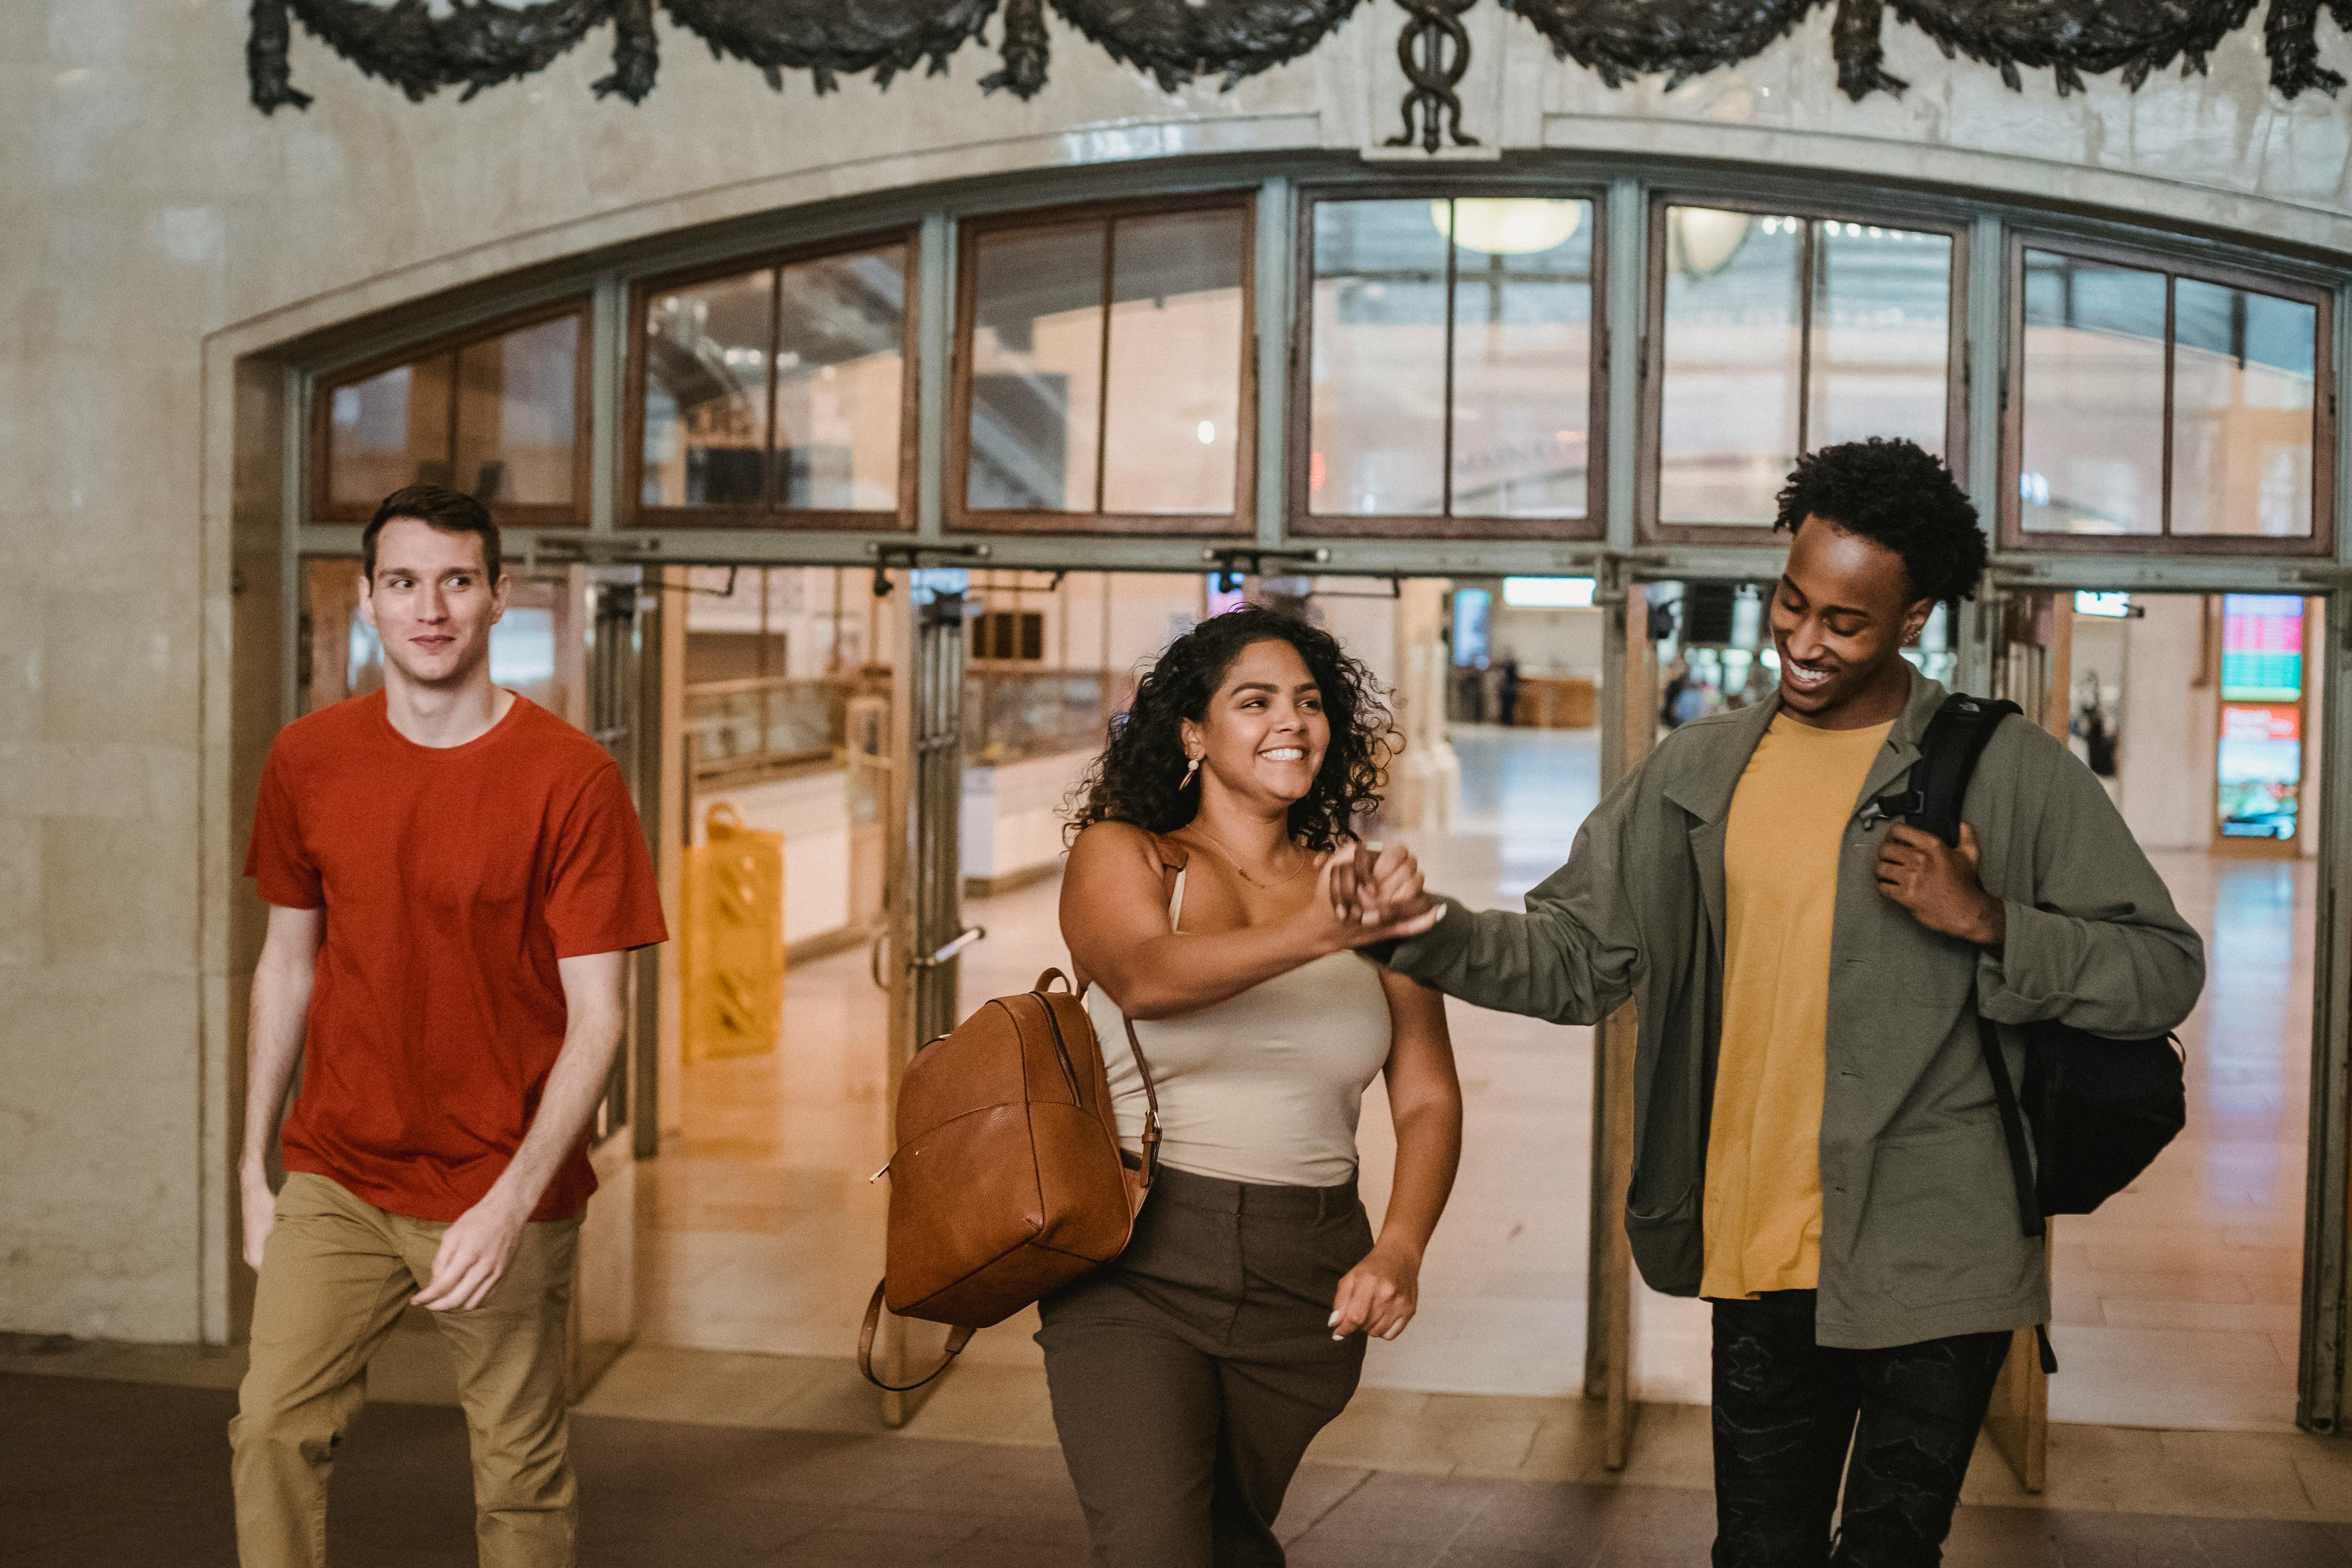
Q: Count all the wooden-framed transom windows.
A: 6